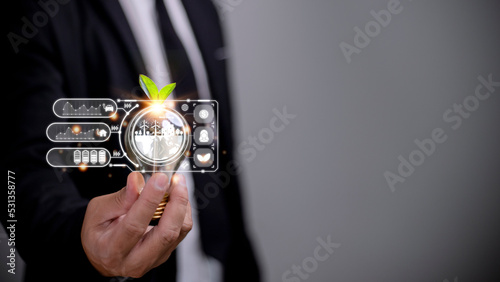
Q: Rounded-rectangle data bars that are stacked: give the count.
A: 3